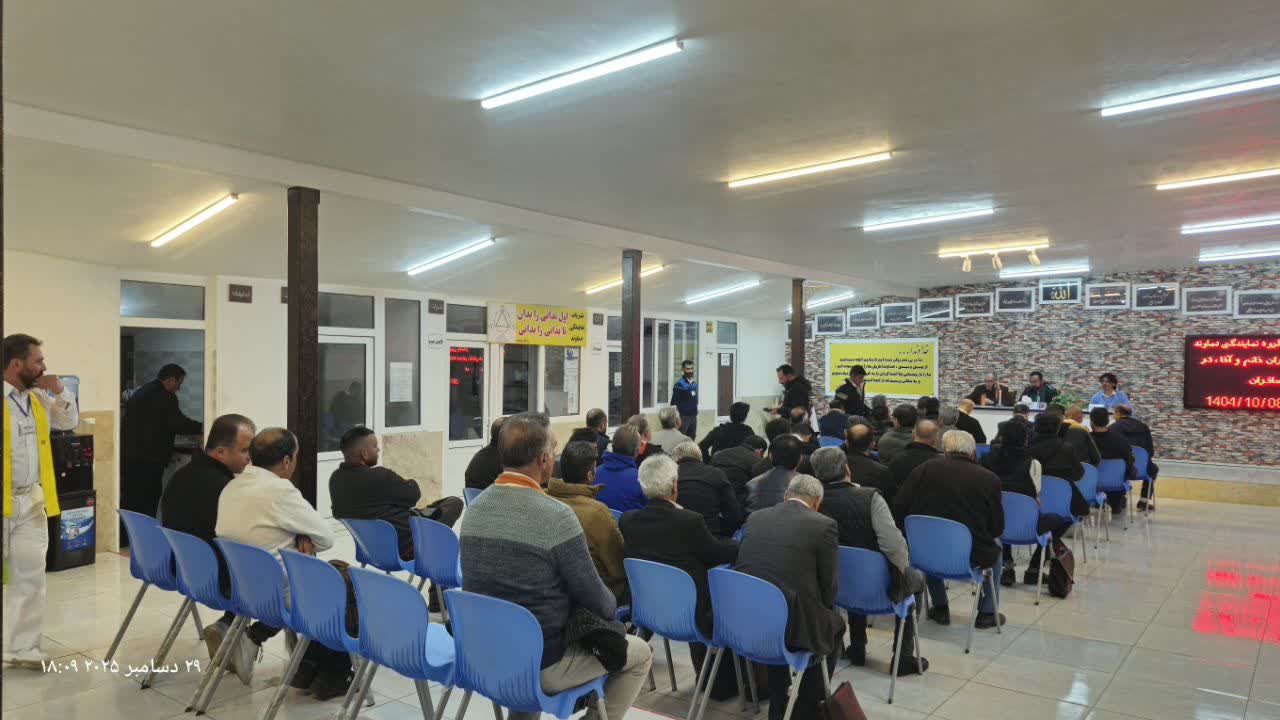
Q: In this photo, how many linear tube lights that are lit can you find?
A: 14